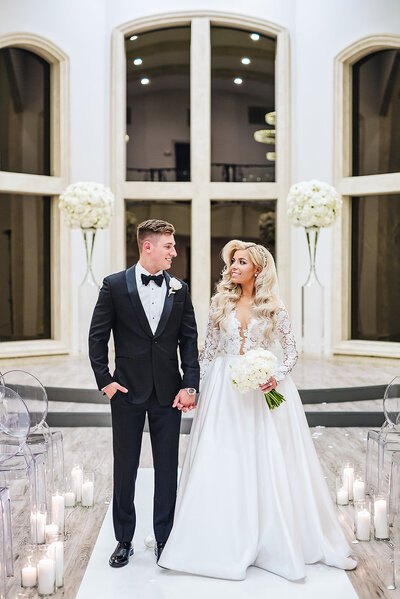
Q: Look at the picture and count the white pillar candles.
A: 14